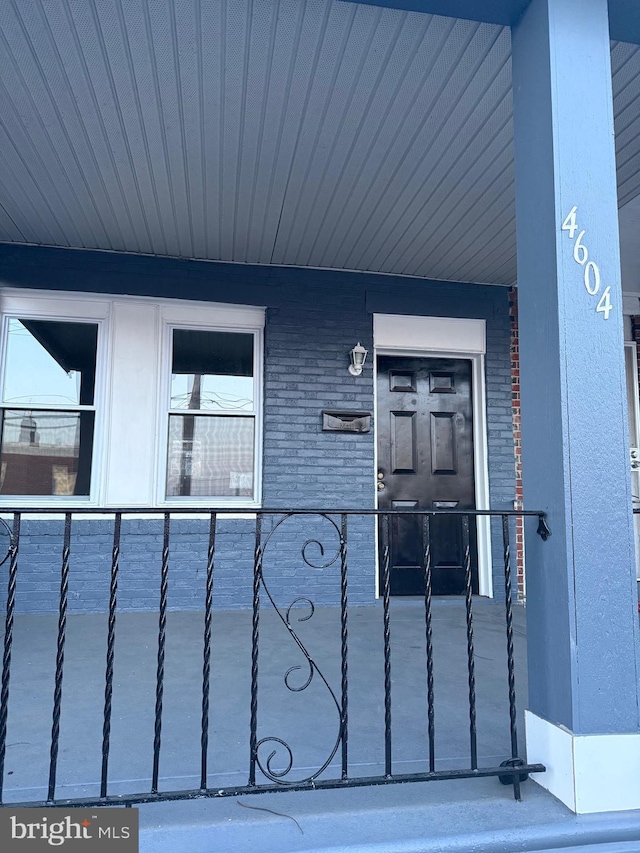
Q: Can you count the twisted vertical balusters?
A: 11